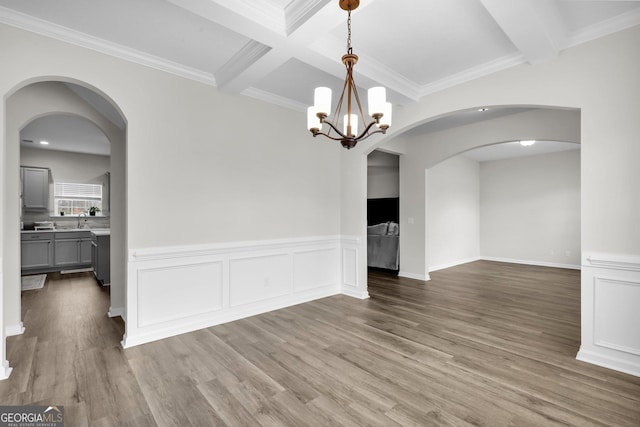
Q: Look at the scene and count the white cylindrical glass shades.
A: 5